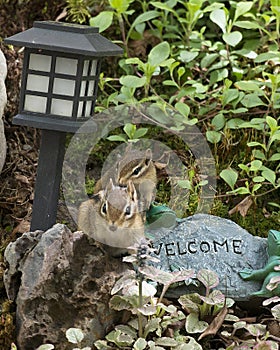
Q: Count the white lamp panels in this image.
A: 12